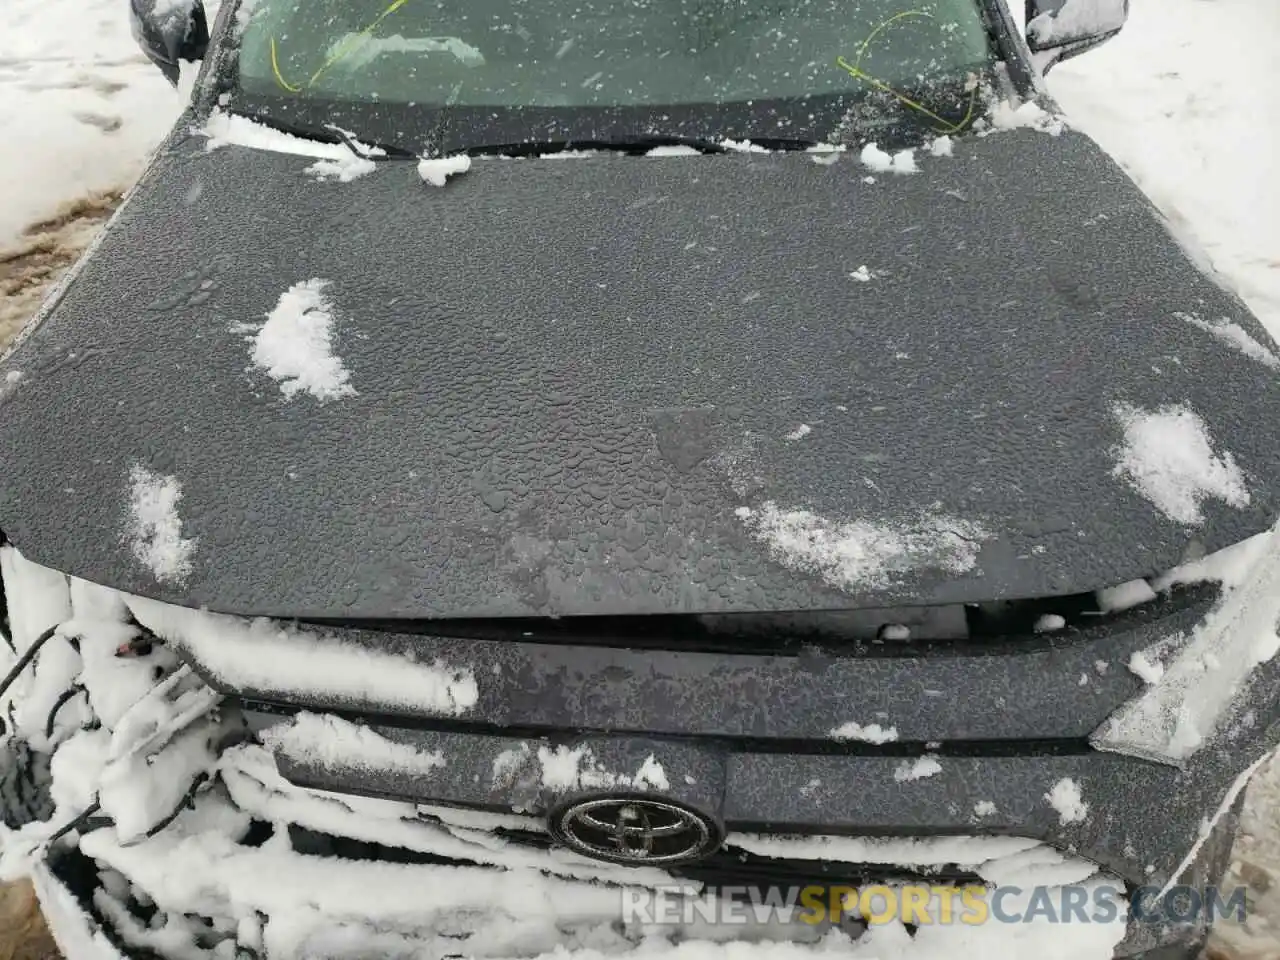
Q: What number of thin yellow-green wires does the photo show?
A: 2